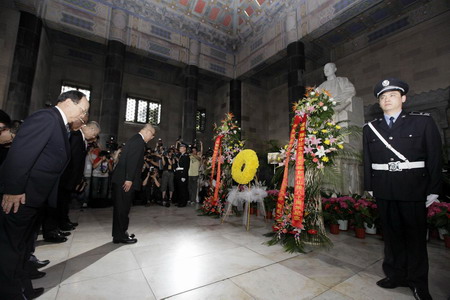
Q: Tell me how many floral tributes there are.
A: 3